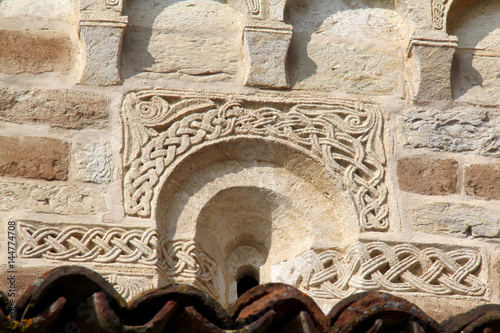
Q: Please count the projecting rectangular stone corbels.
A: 3